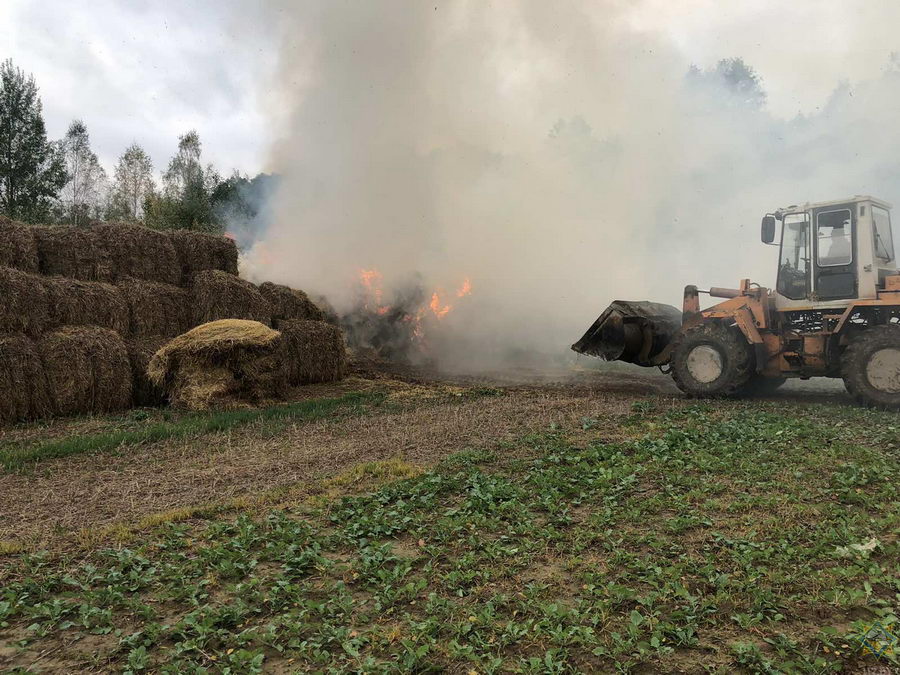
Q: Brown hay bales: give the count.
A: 13